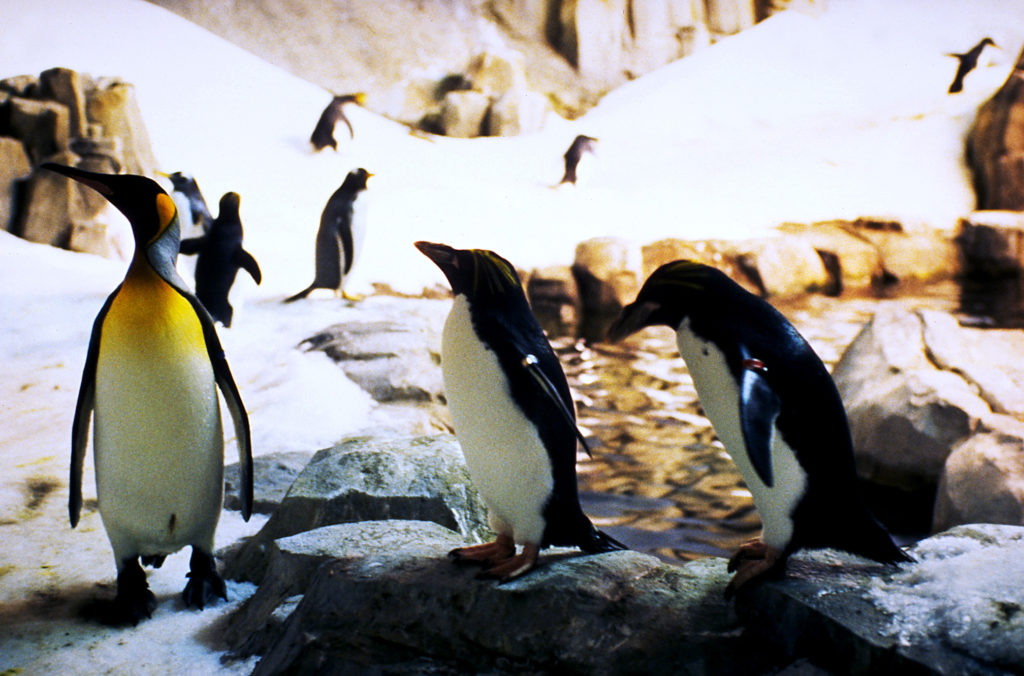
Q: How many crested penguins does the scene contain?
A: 2